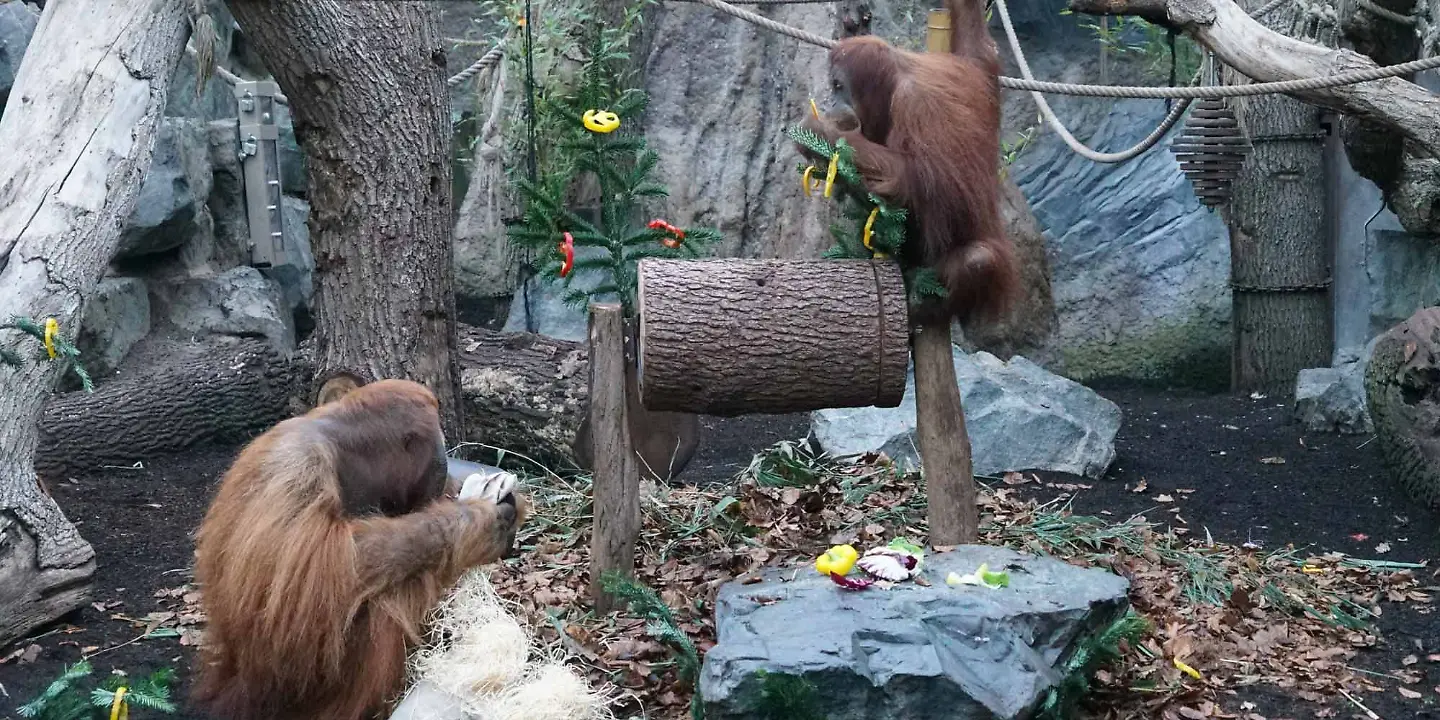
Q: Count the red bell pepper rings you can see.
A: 2